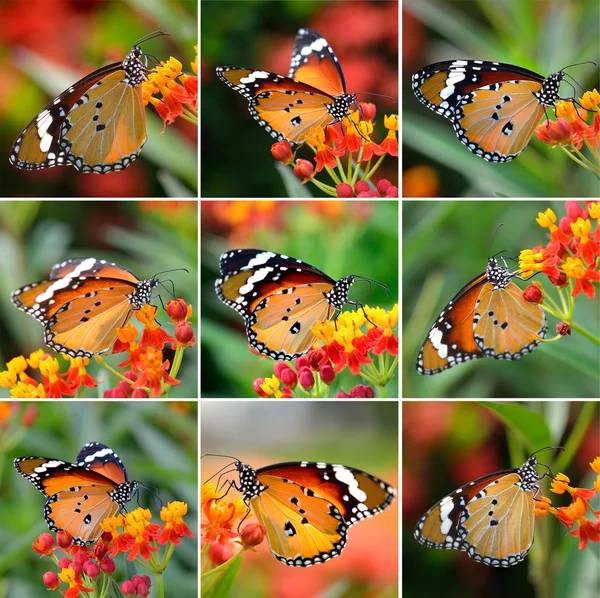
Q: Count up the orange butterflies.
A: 9